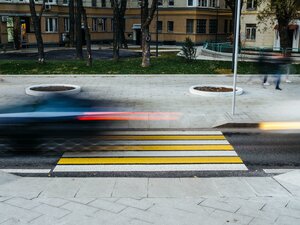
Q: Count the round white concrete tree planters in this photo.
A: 2